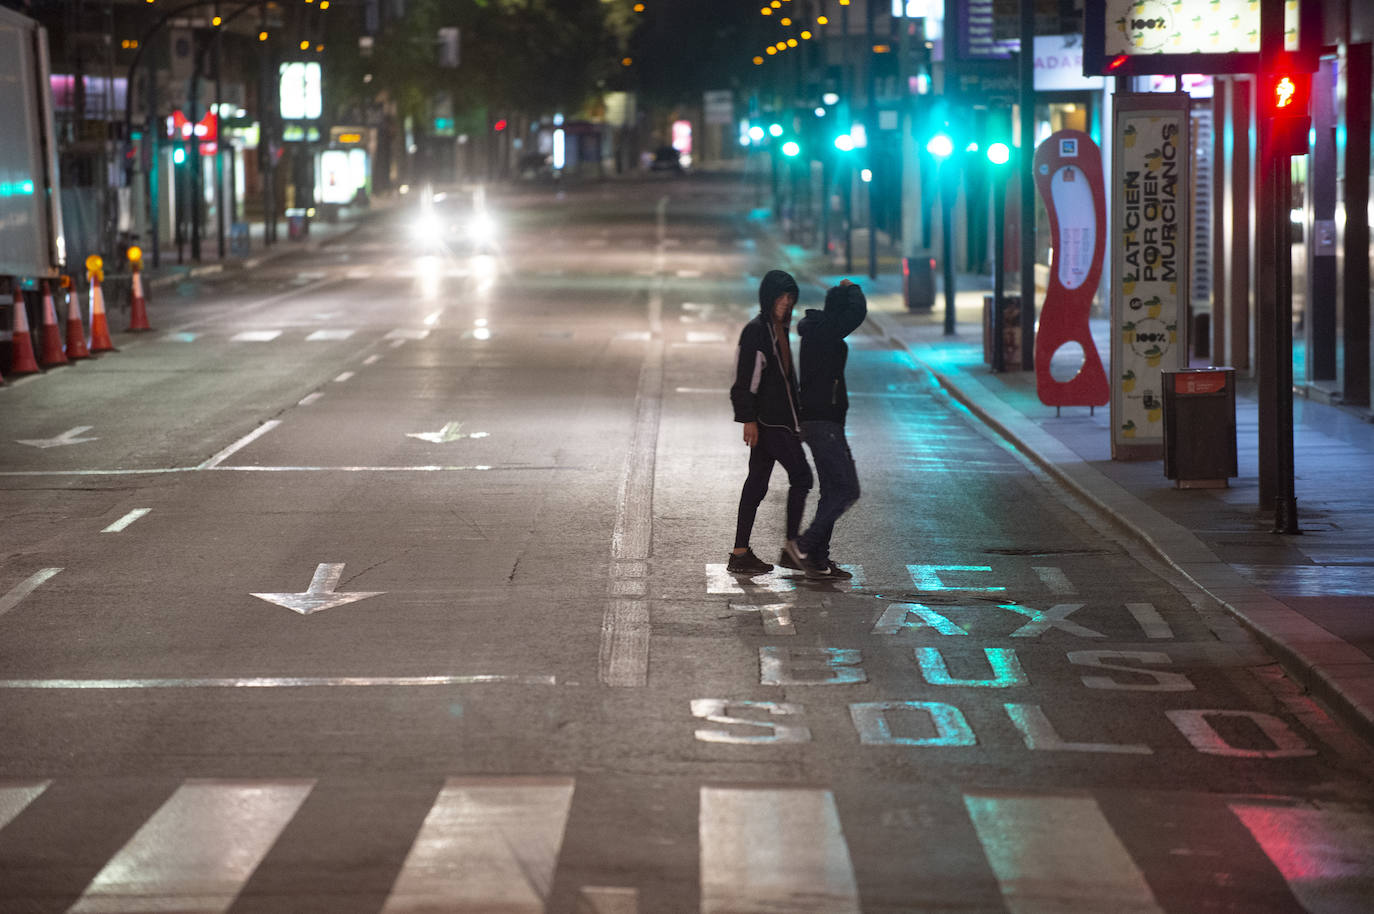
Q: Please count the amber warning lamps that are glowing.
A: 2